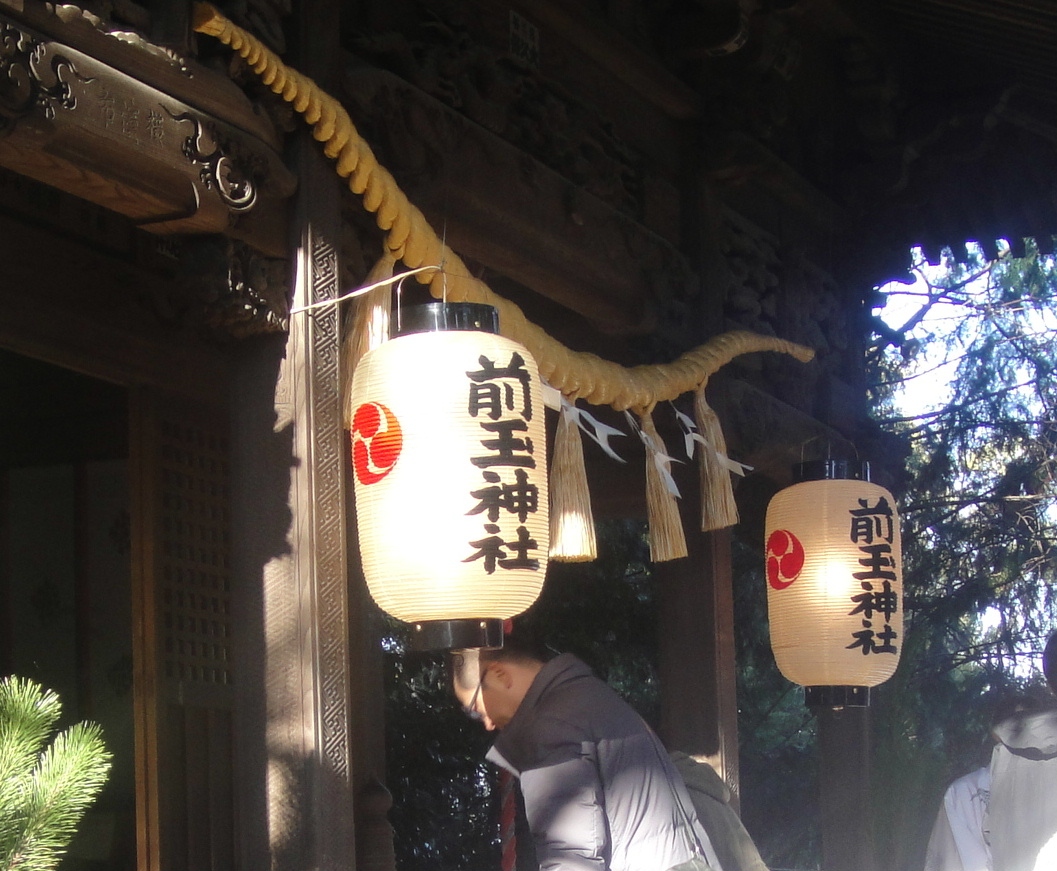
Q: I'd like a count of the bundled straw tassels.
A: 4